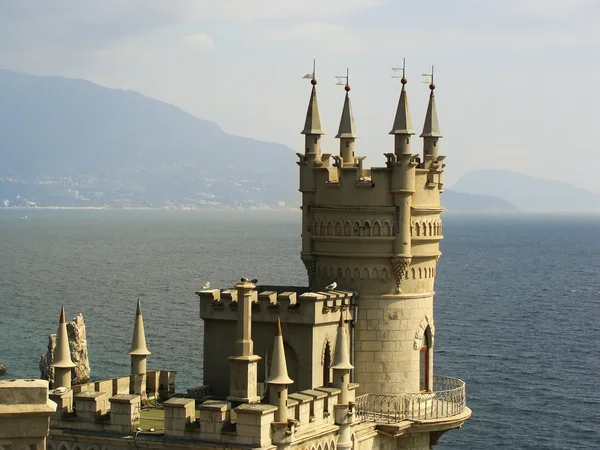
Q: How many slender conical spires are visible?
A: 8